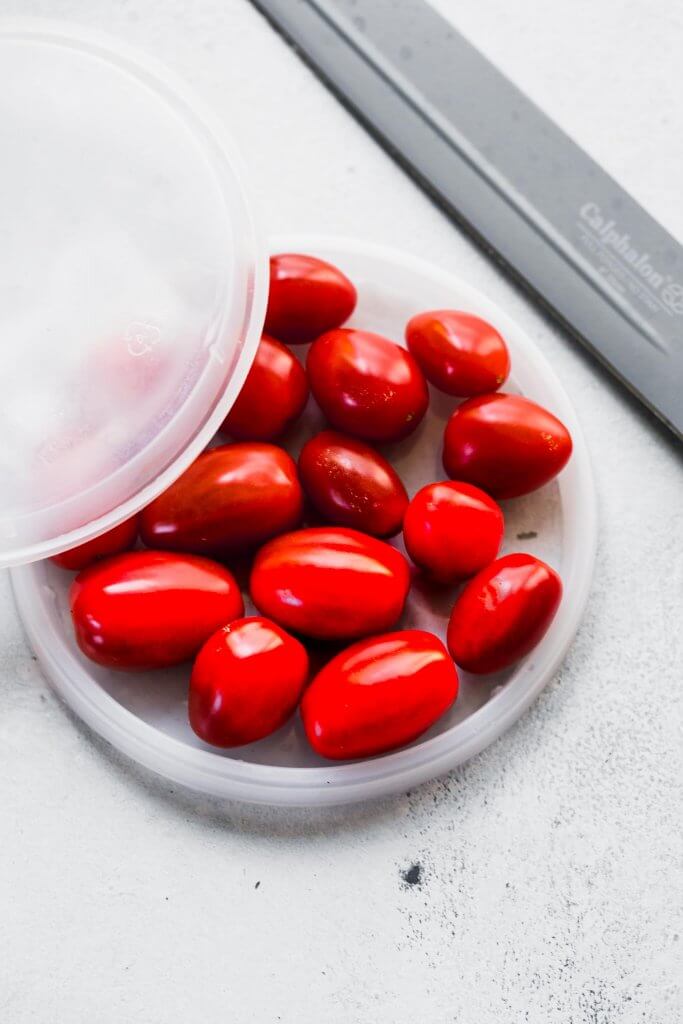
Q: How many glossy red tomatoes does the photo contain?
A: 14